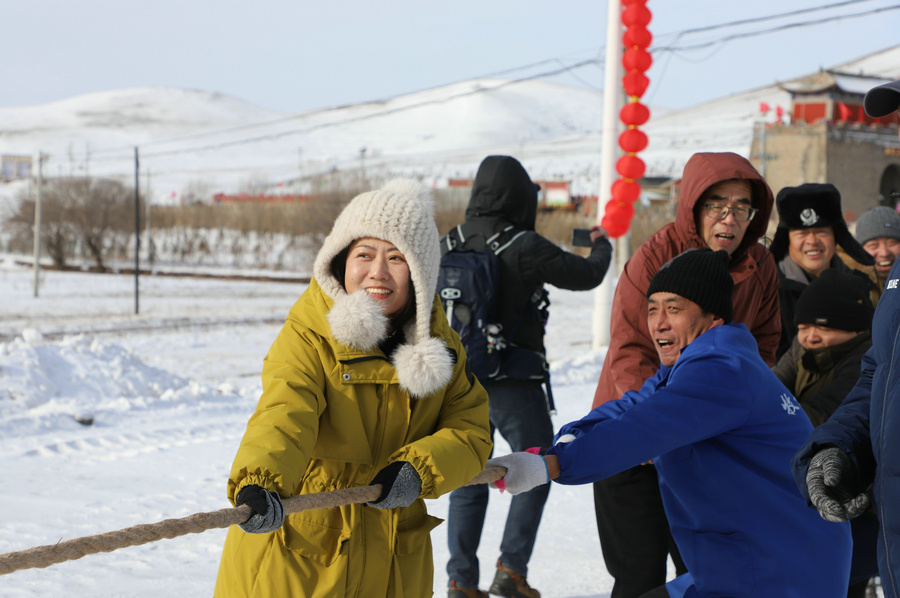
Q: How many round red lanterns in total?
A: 11